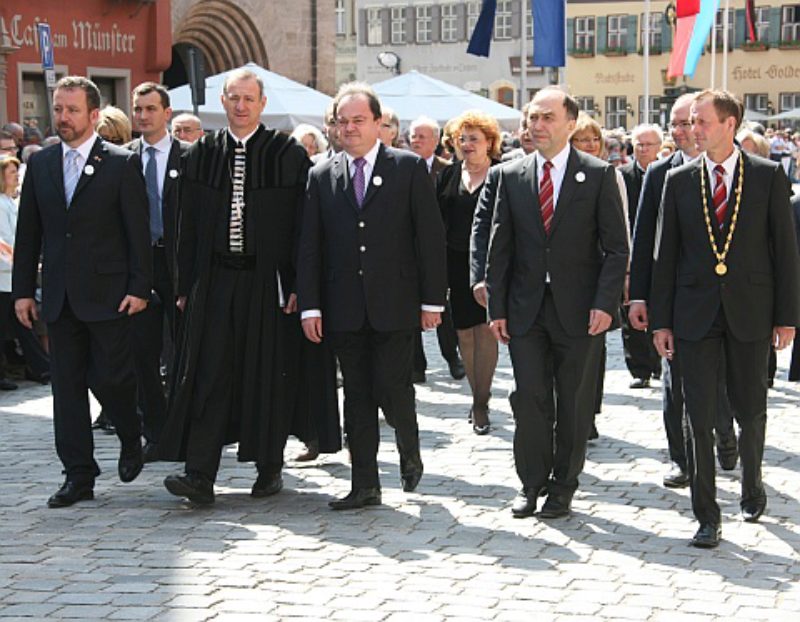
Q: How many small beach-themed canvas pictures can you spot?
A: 0